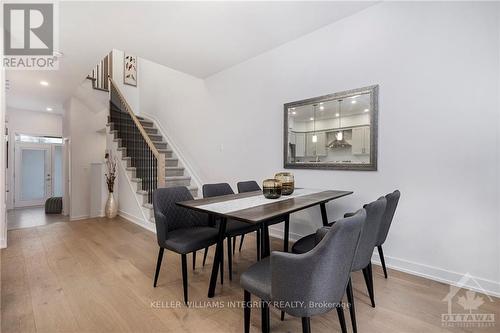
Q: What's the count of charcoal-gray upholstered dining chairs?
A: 6